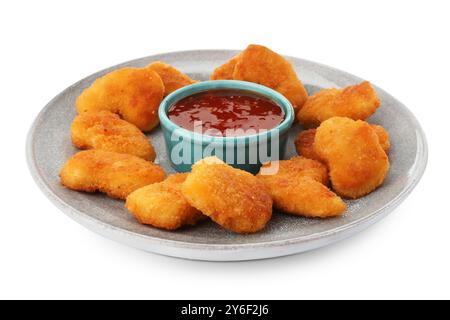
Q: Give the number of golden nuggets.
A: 12